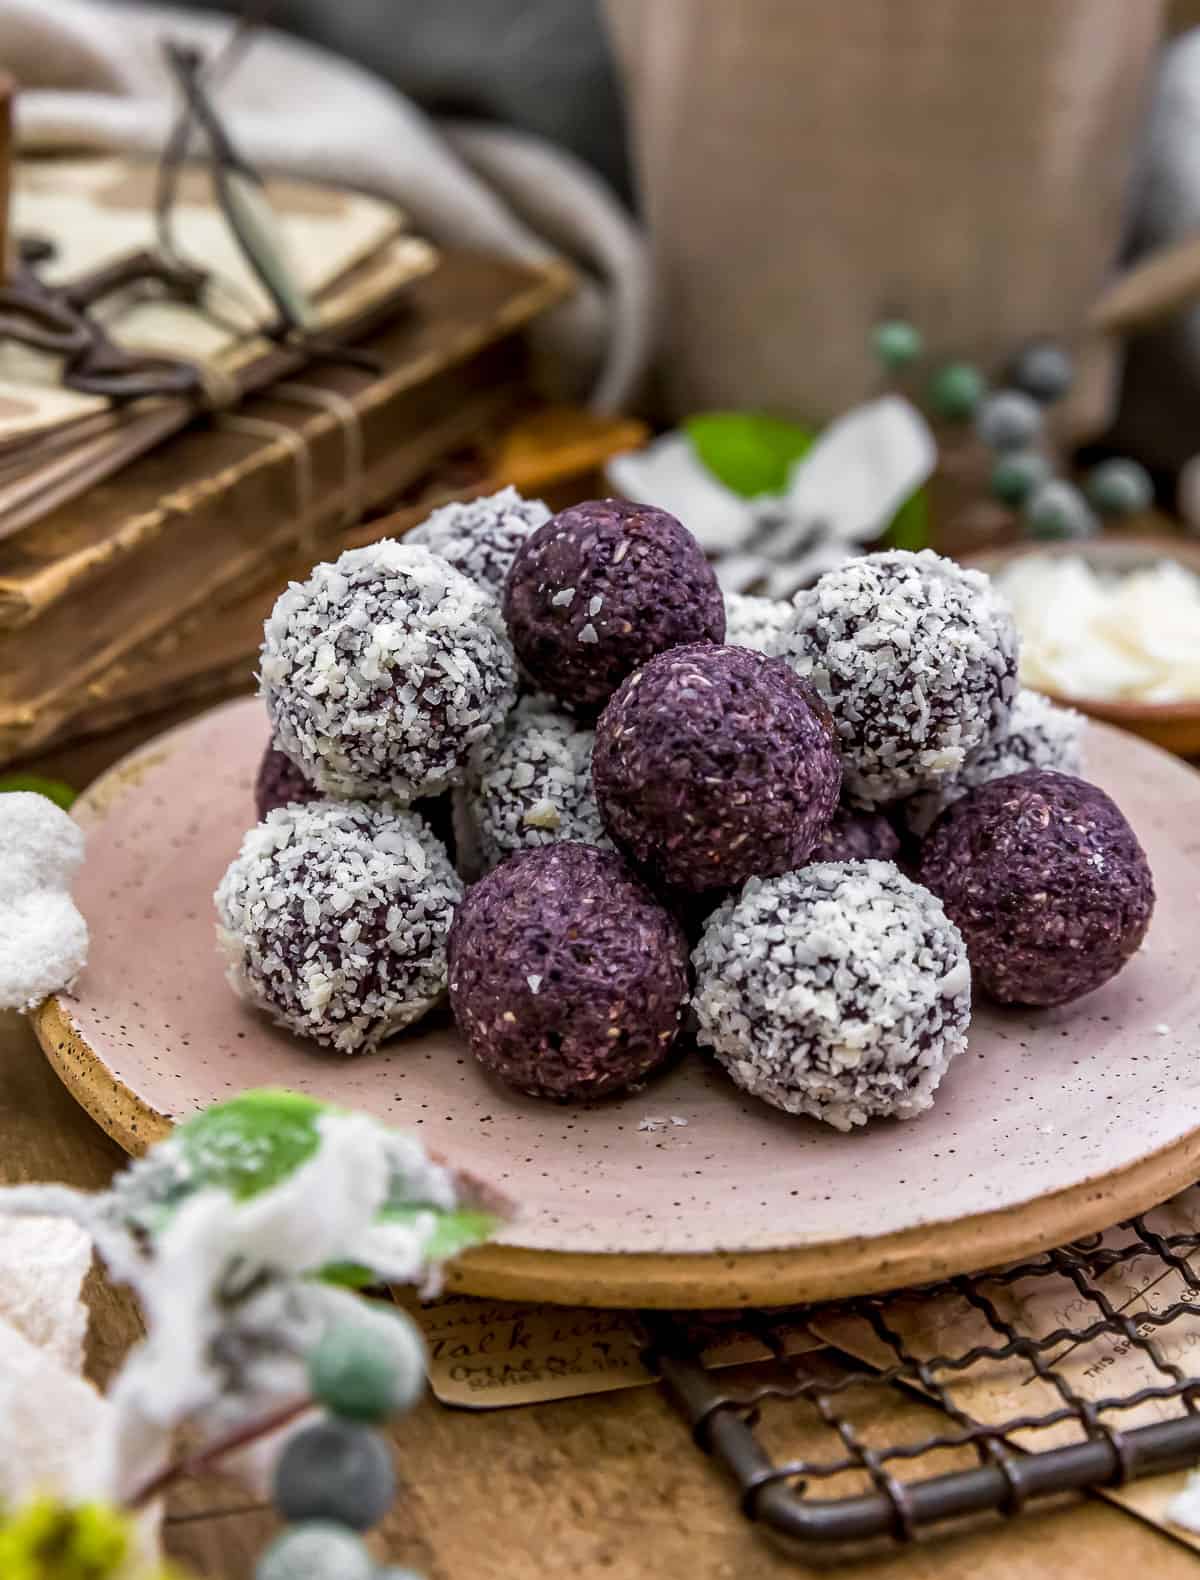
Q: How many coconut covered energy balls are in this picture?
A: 8